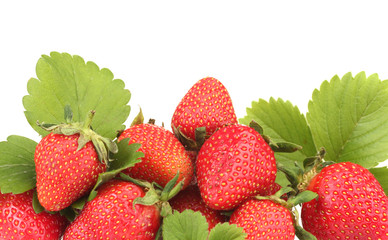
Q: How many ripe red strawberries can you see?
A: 9